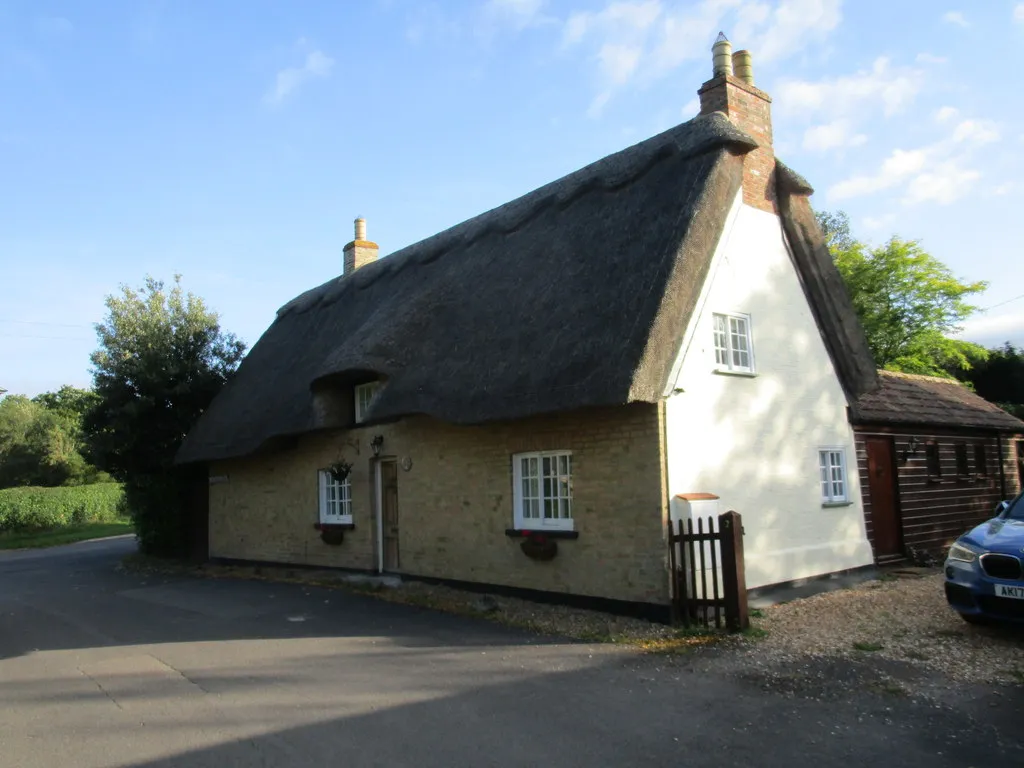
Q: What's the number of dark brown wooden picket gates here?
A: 1